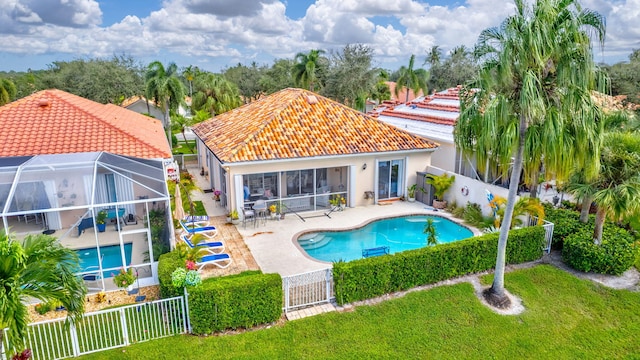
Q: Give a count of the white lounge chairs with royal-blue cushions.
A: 4